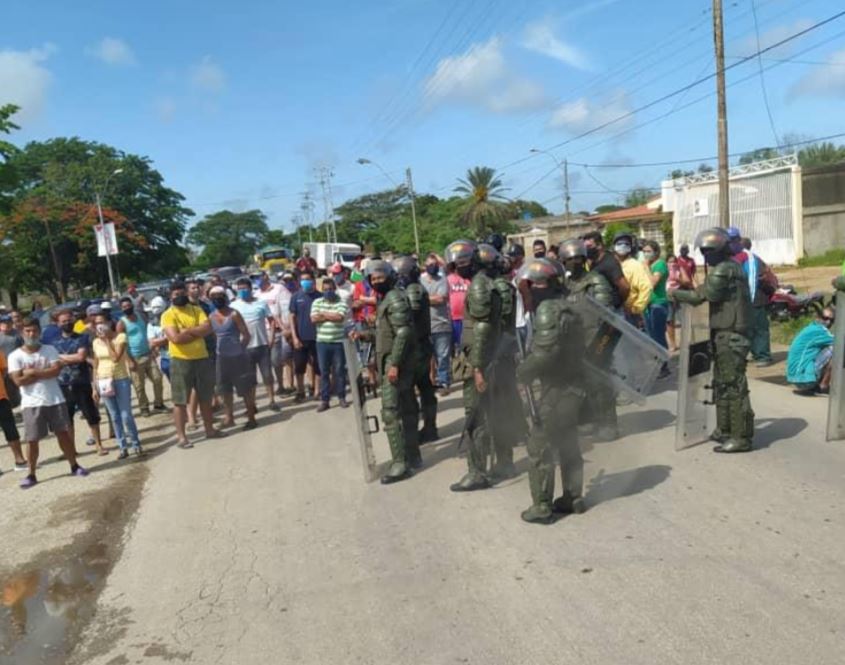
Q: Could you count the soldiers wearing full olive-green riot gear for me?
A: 7